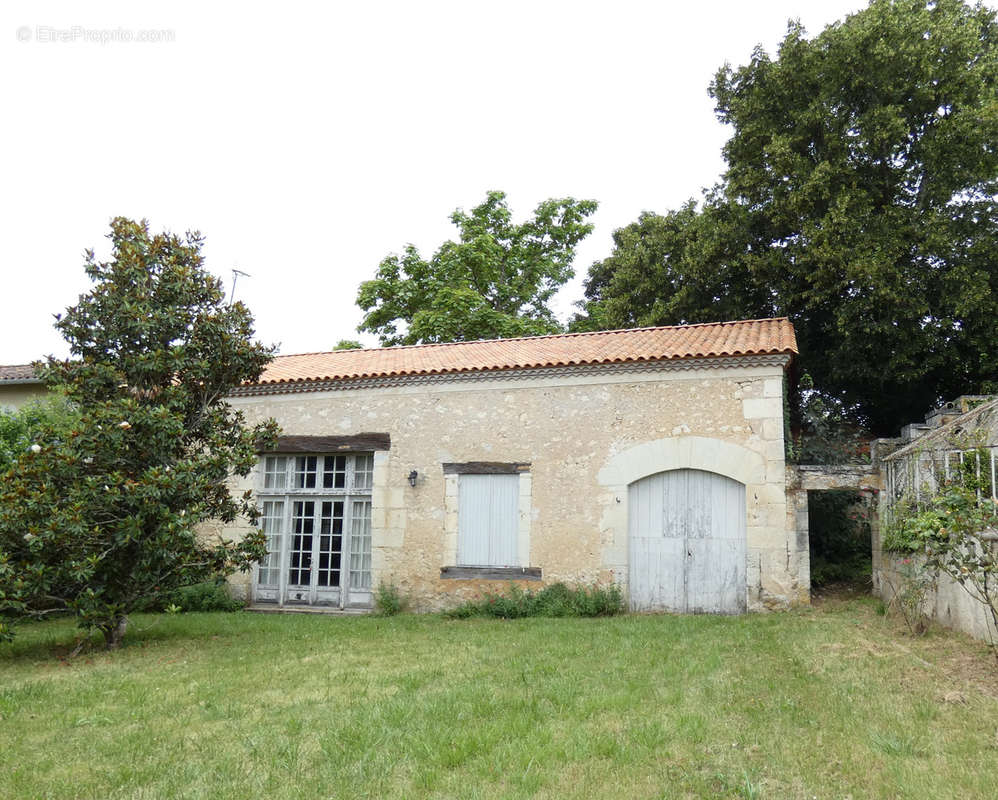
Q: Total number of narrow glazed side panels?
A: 2